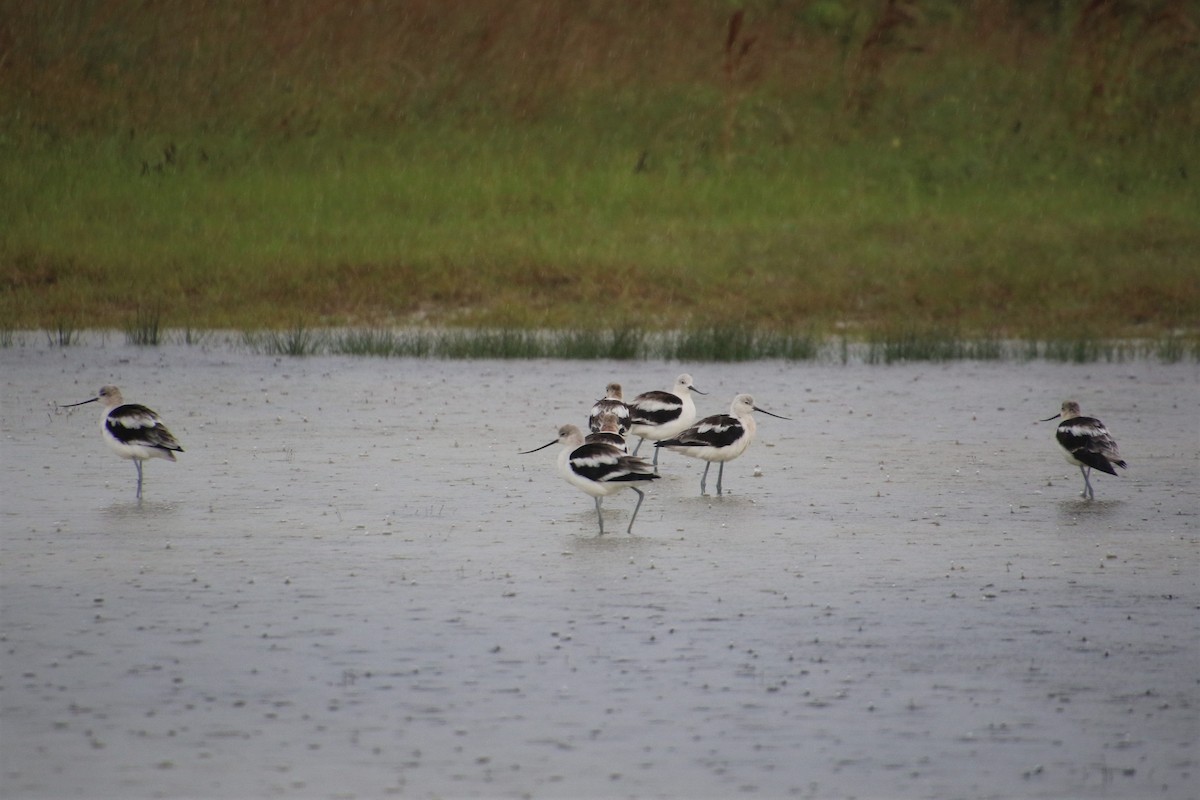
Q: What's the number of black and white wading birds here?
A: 7